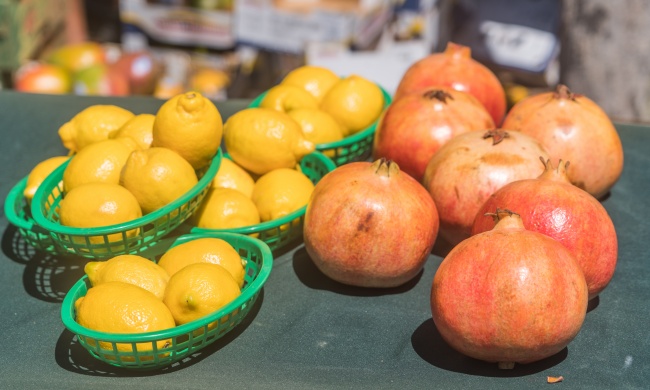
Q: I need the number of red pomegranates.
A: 7